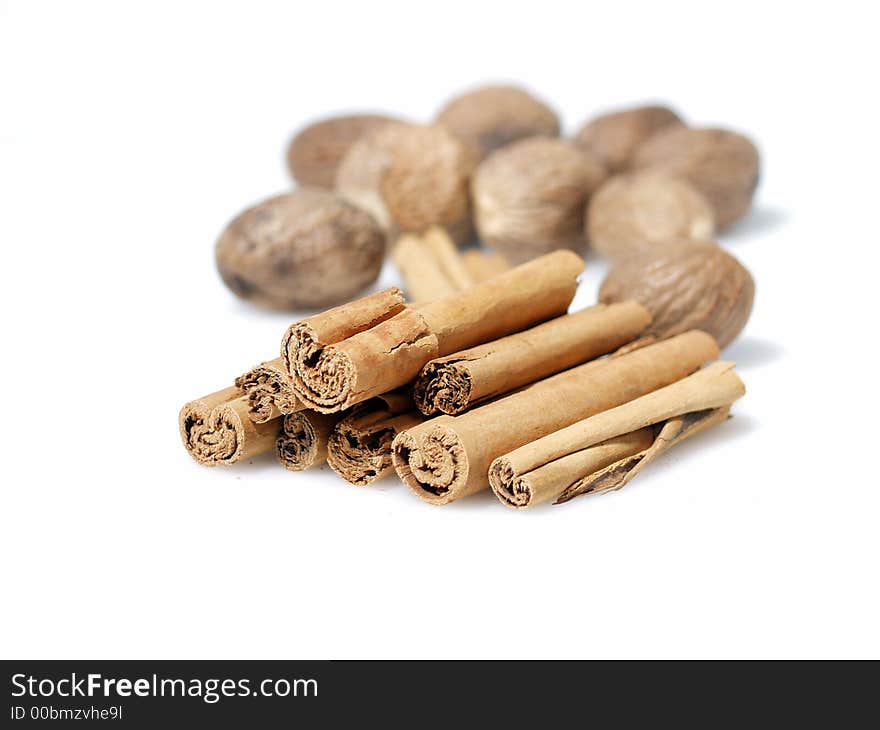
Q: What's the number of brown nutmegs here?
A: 9